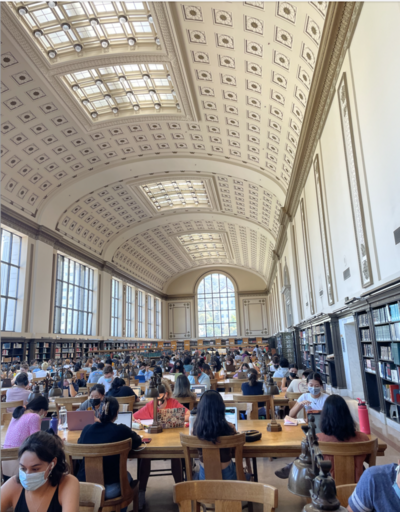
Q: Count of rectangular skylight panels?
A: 4